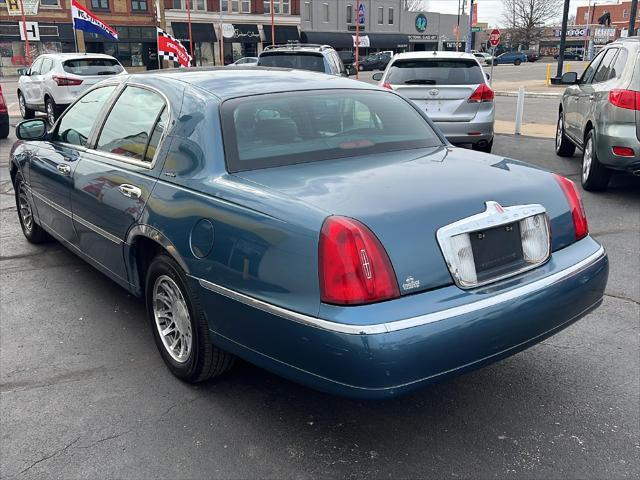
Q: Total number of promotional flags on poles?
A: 2